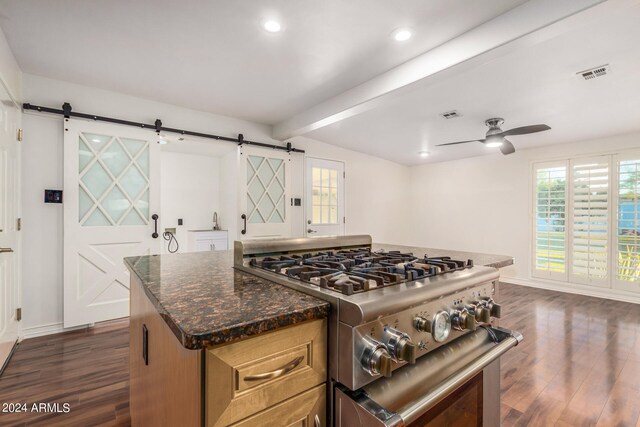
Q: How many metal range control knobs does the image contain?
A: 6